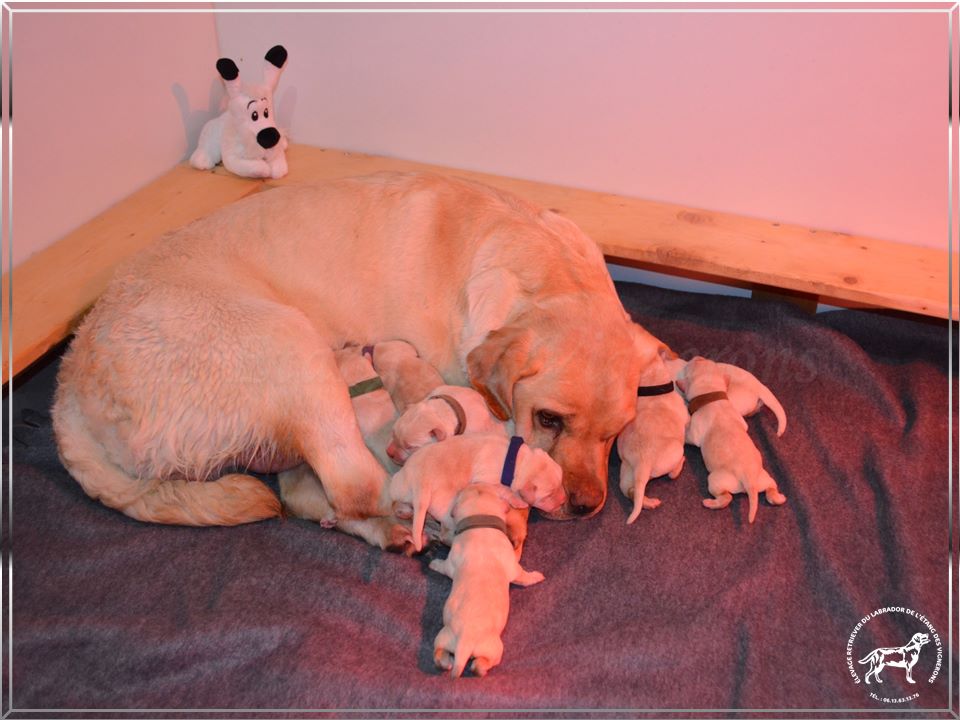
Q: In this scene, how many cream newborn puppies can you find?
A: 8